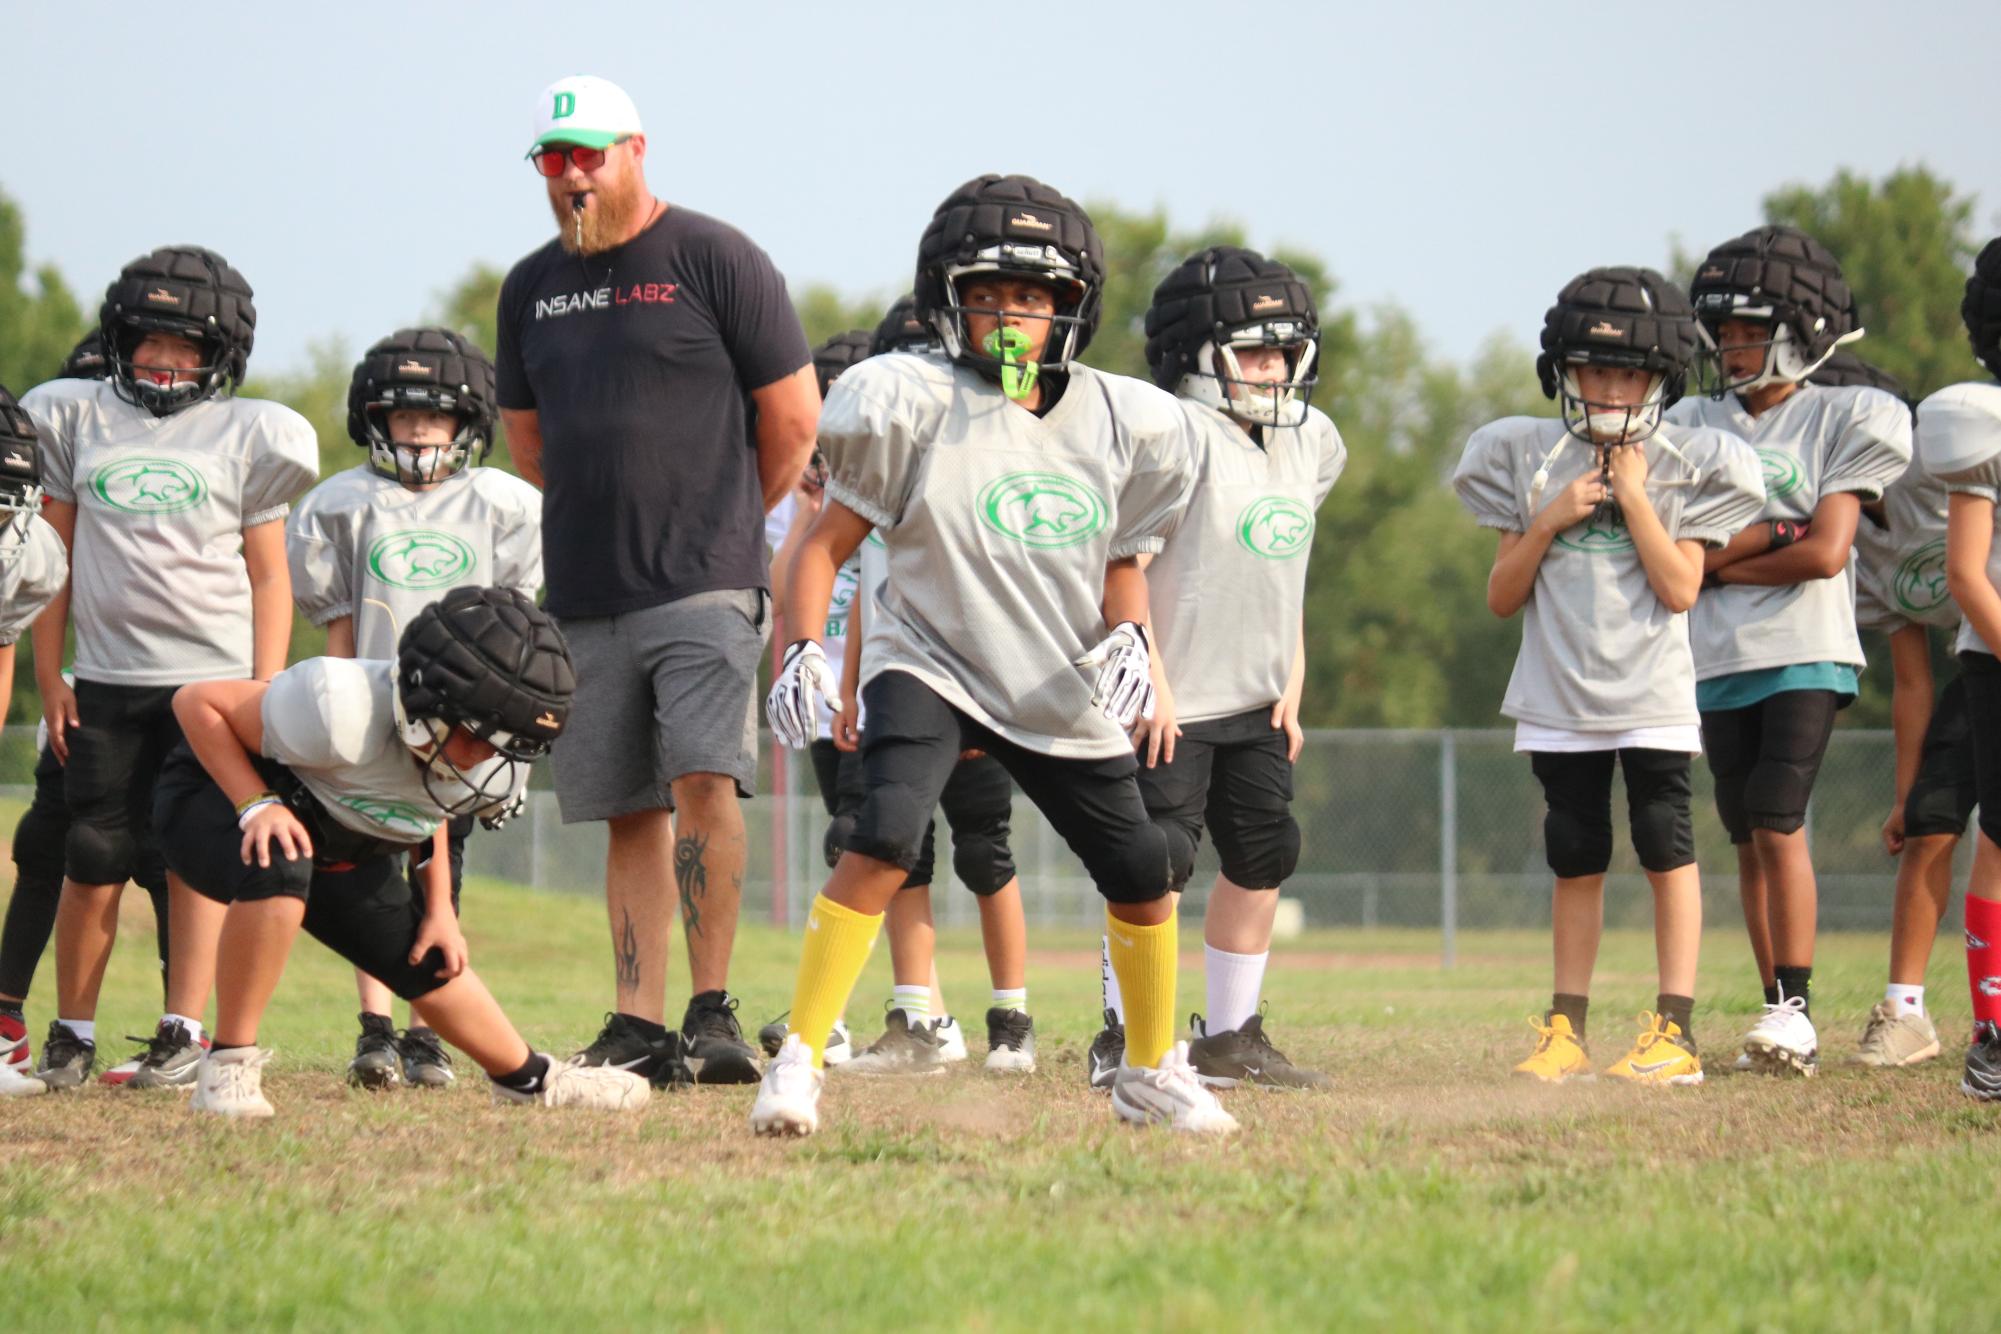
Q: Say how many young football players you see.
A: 13